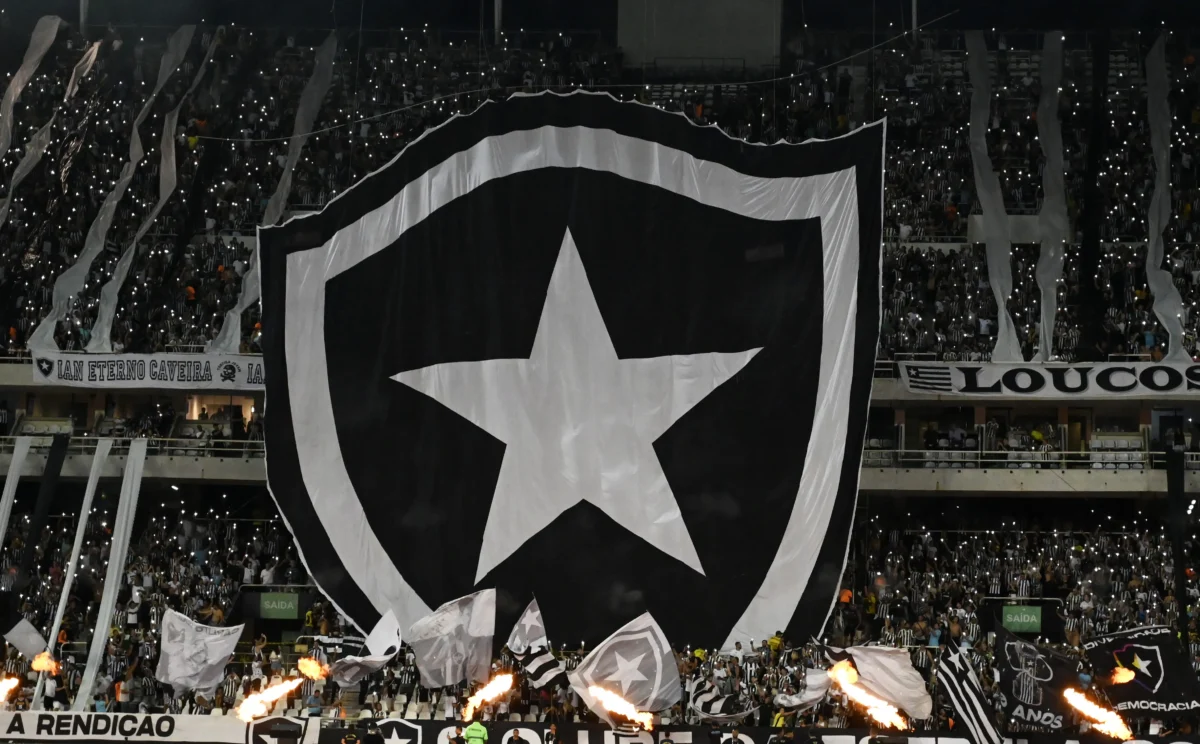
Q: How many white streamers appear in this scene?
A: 11